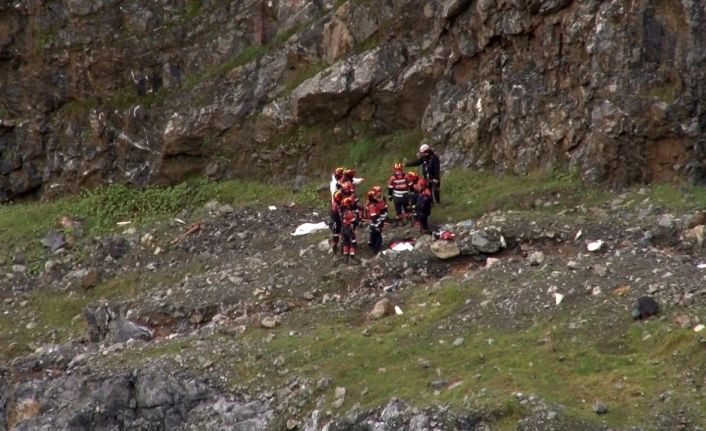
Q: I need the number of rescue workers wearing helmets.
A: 11